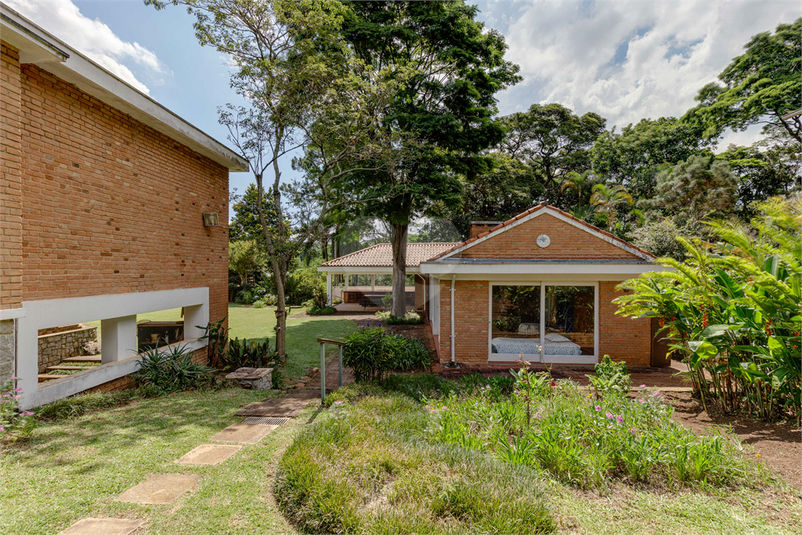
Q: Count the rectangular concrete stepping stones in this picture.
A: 4